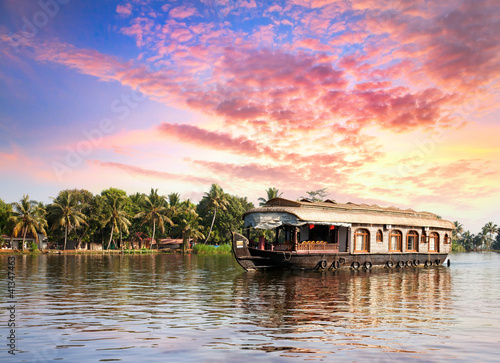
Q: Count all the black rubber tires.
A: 11